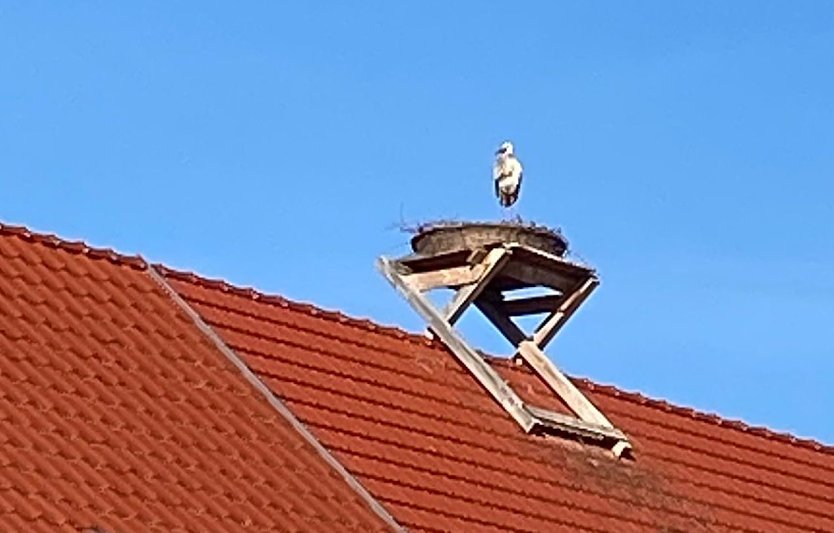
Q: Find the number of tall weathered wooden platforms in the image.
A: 1